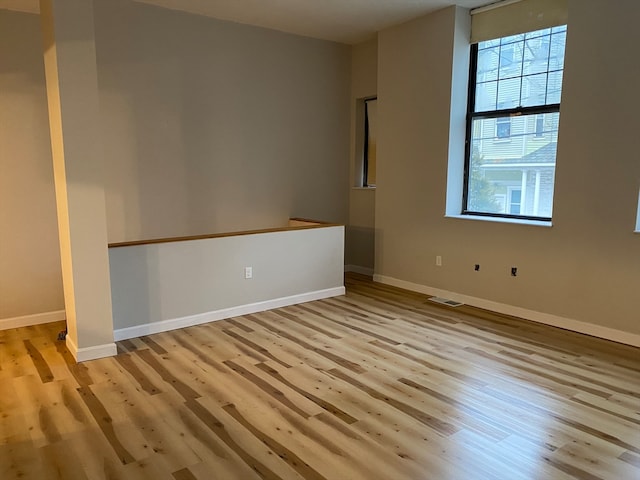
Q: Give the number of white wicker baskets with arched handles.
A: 0